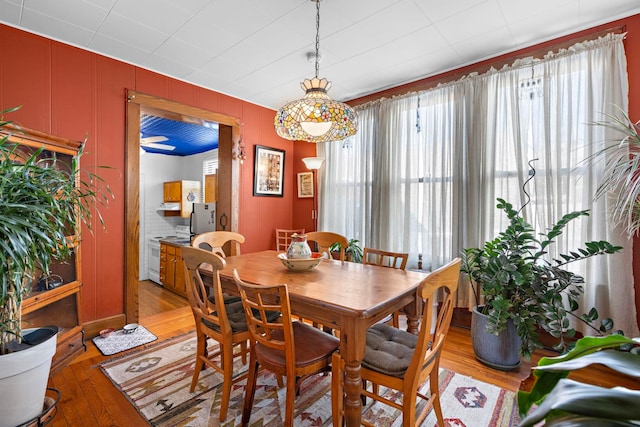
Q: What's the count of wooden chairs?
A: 7